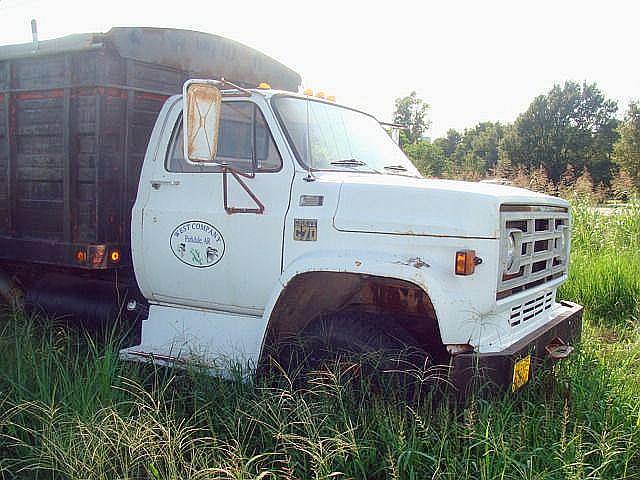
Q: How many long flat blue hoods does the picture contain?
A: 0